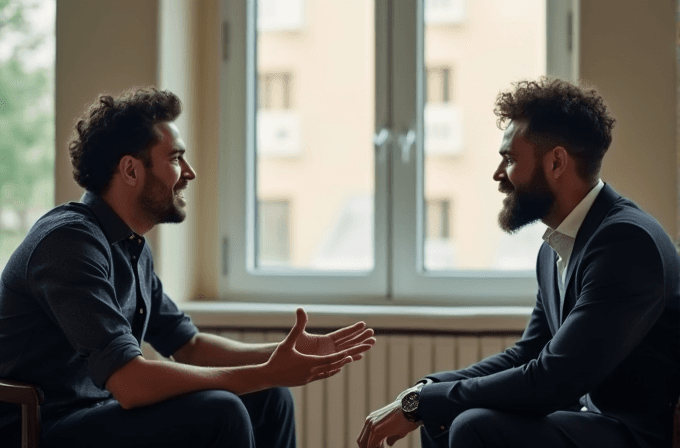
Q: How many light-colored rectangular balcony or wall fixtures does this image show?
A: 4